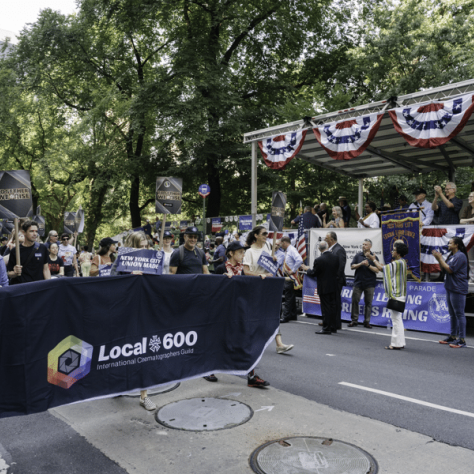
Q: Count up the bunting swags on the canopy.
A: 3